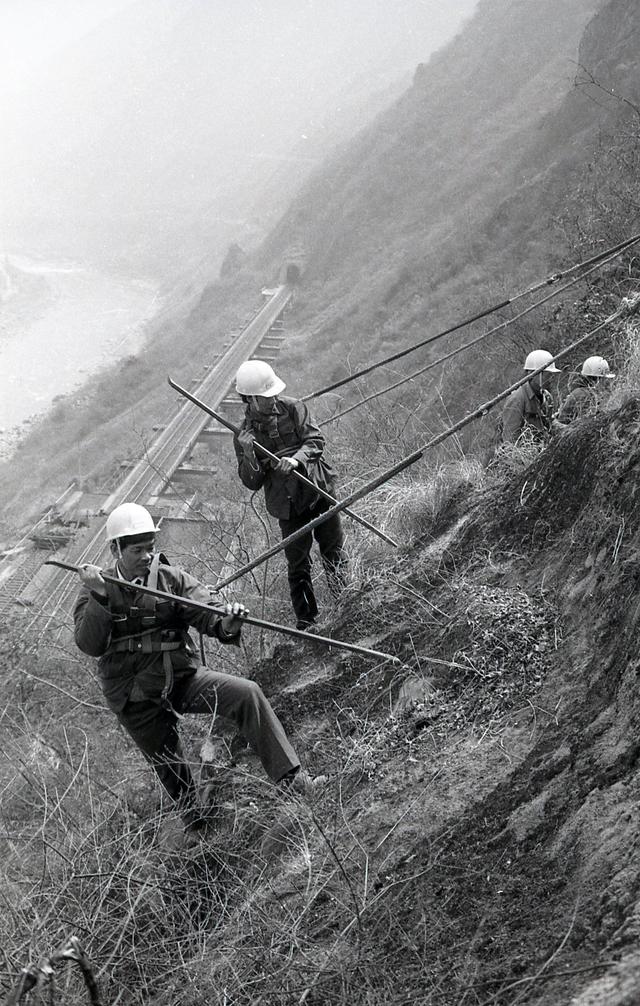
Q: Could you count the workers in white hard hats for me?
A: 4